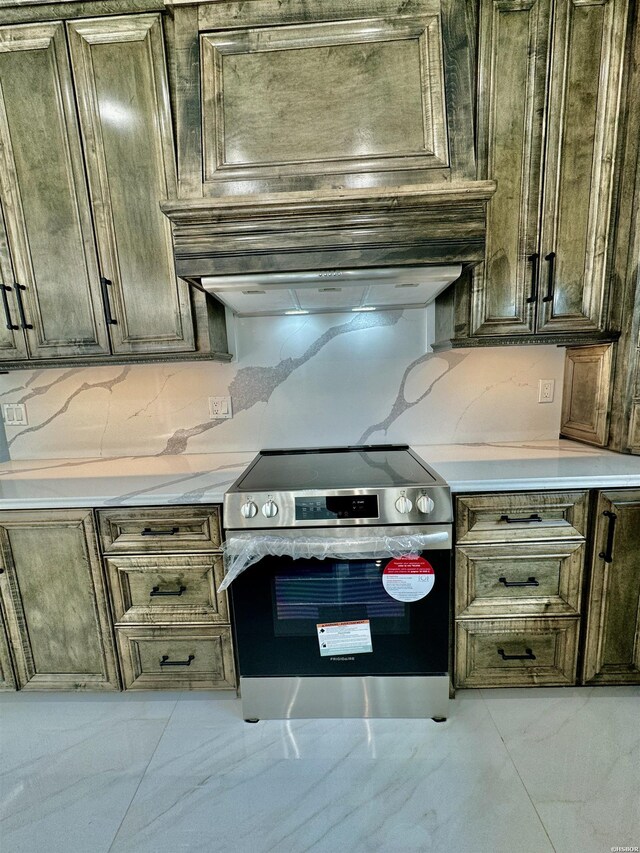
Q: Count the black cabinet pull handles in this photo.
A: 12